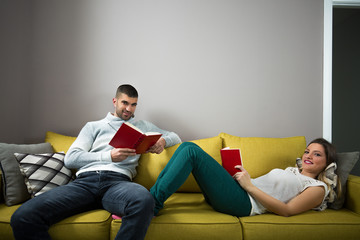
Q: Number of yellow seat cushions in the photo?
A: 3